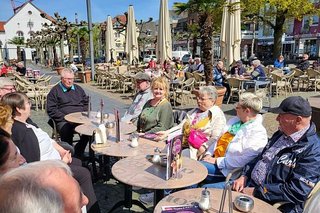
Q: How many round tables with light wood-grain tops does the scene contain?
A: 5